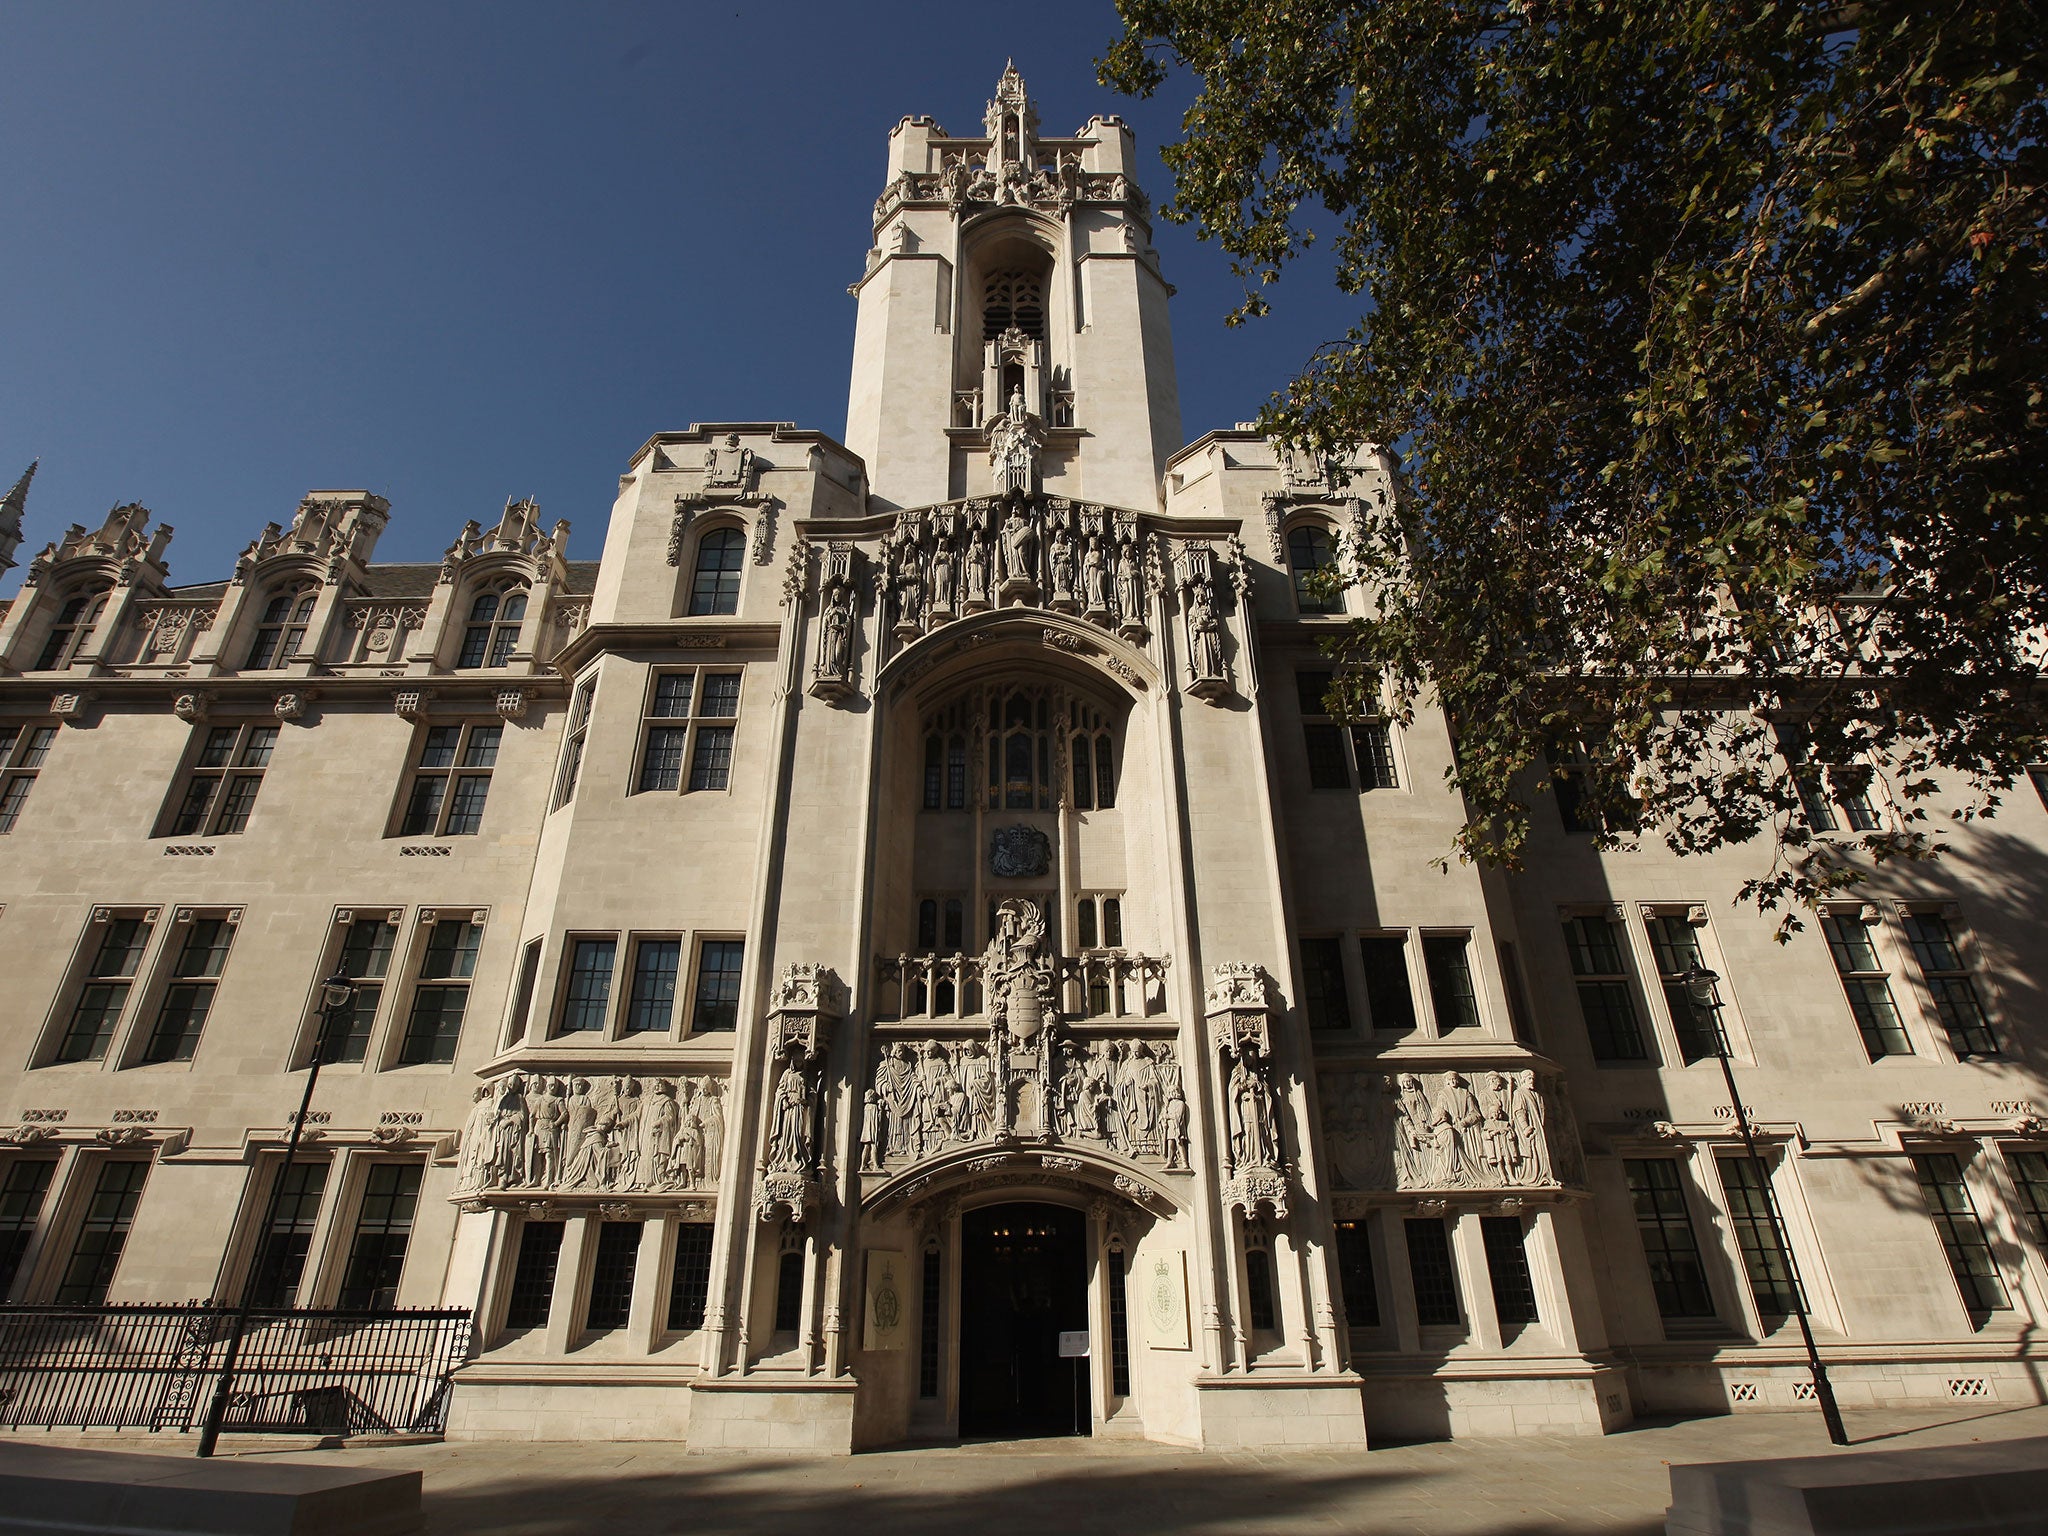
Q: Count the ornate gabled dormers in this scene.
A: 3